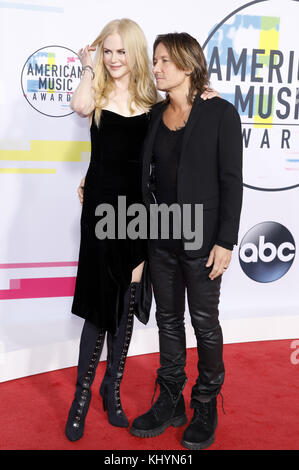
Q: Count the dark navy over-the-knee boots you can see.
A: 2